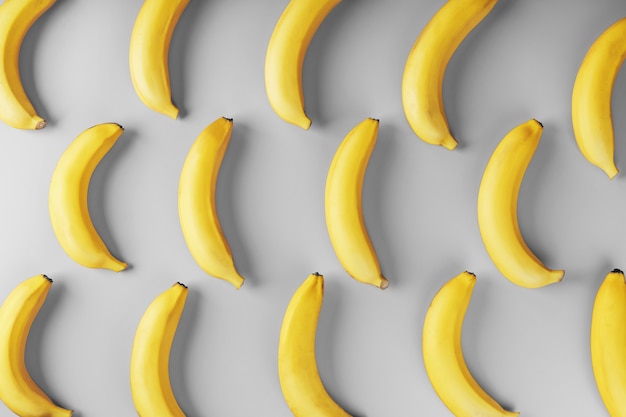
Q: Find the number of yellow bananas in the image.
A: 14